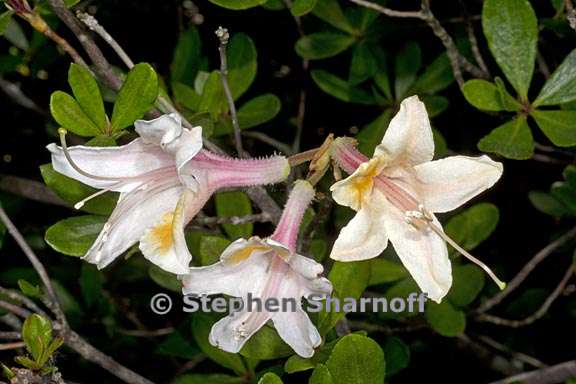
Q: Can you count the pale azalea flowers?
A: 3